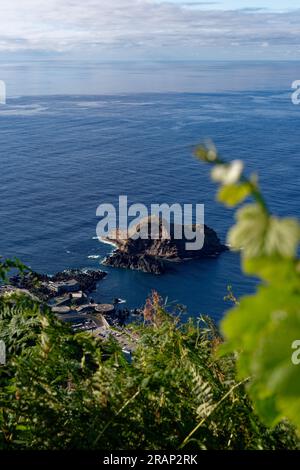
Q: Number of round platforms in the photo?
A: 2